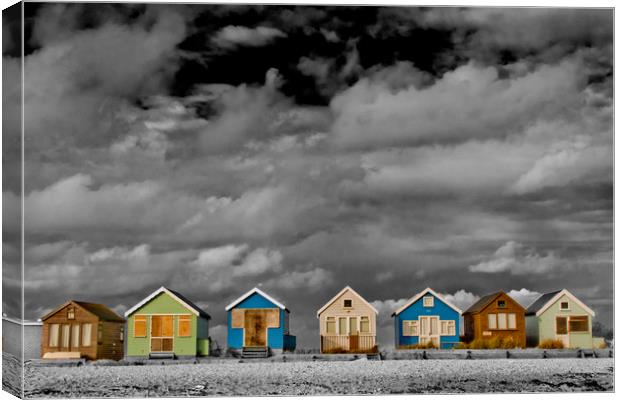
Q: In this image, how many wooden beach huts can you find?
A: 7